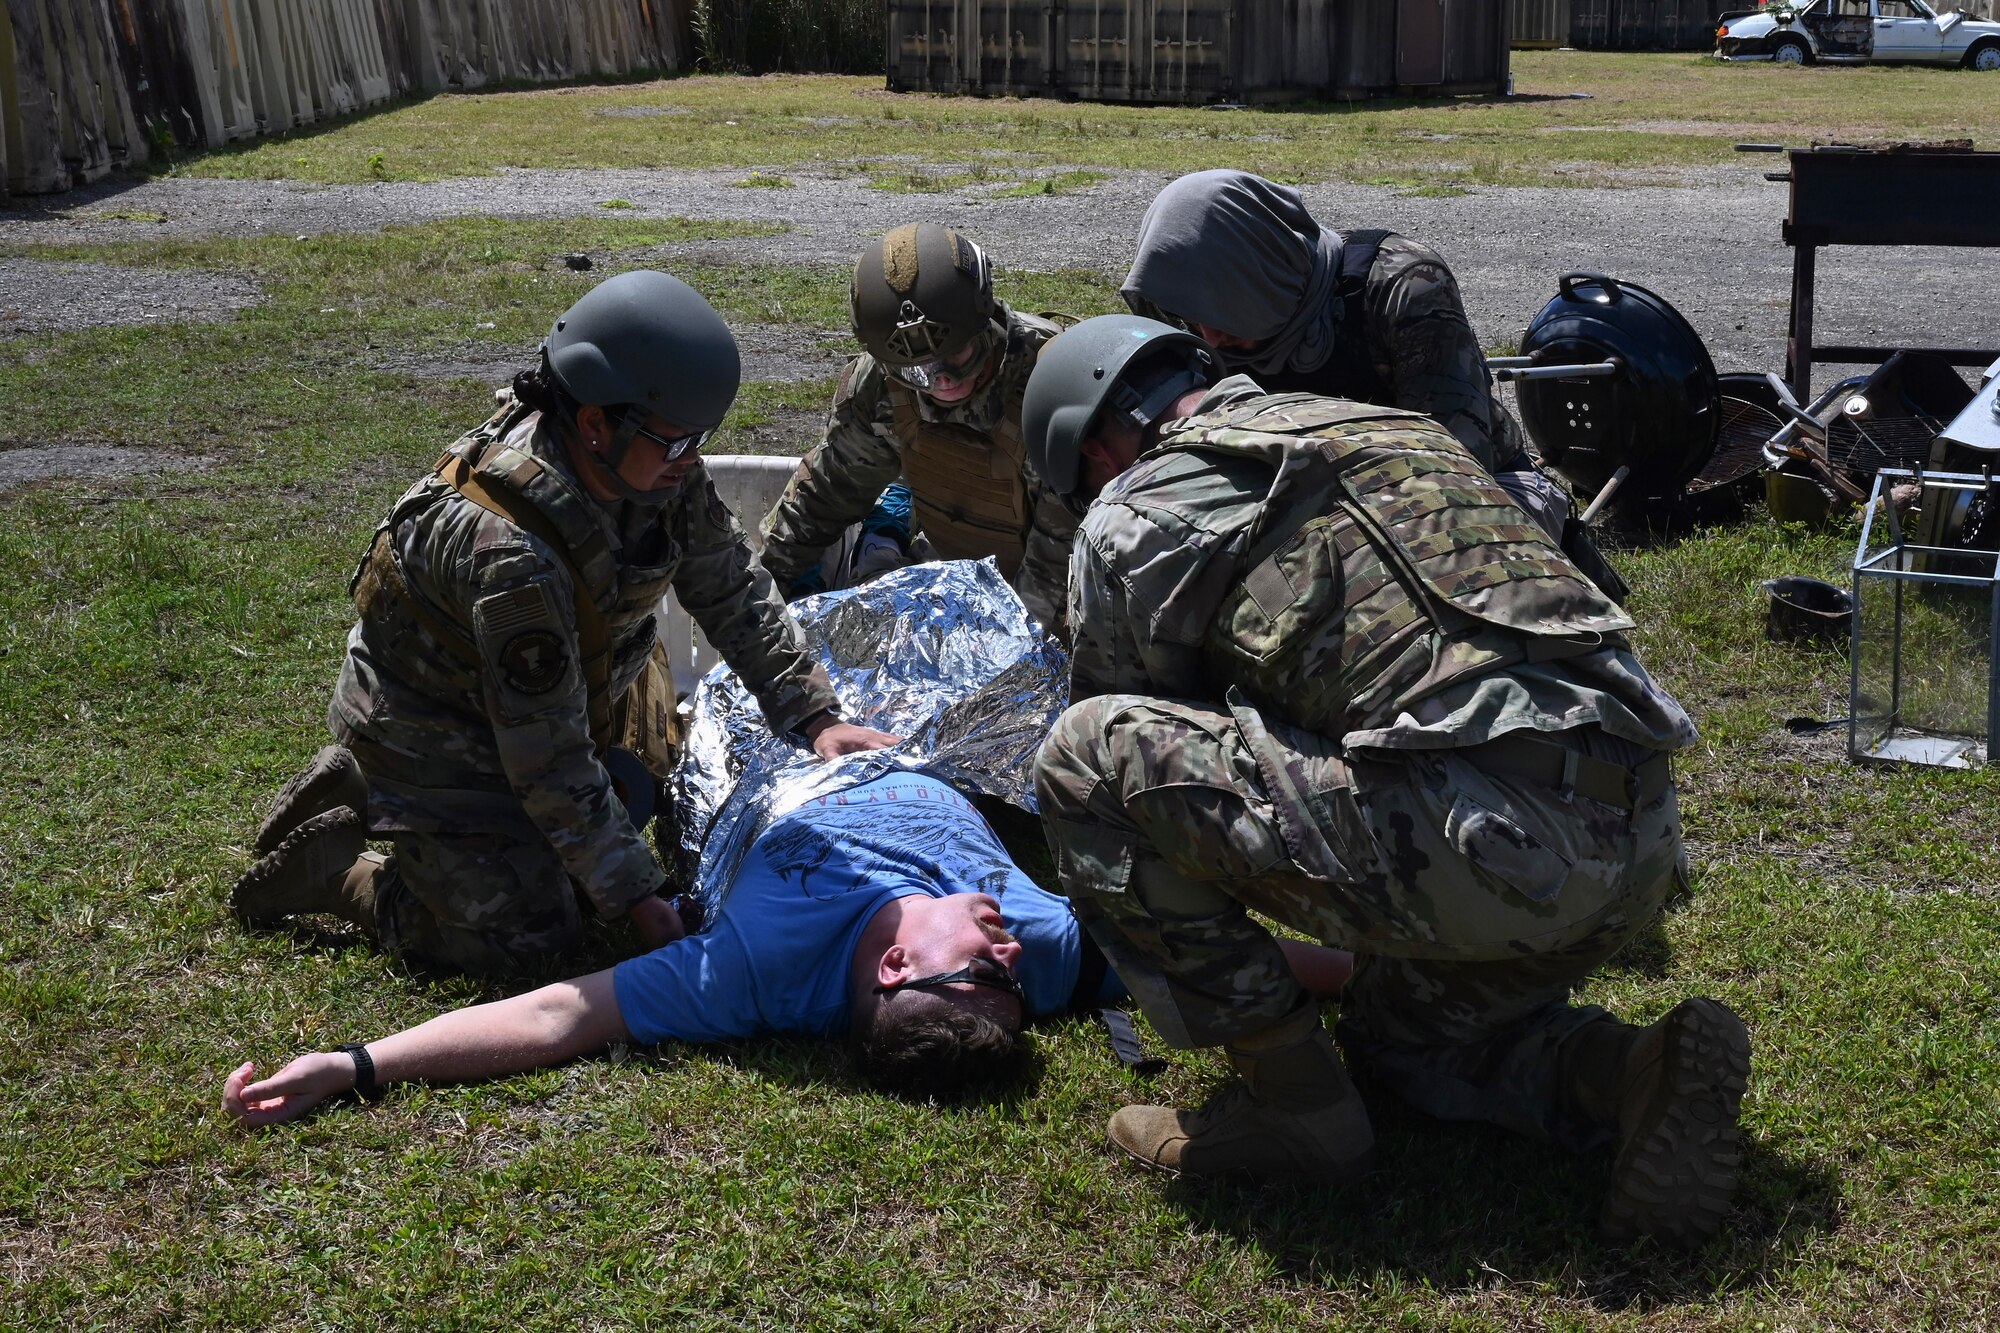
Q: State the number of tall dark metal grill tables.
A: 1